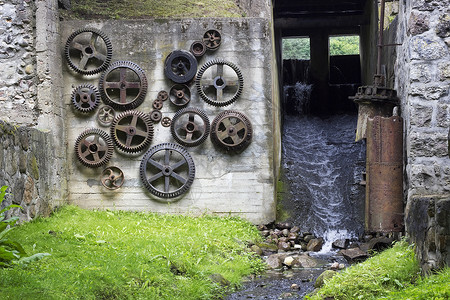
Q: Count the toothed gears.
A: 9